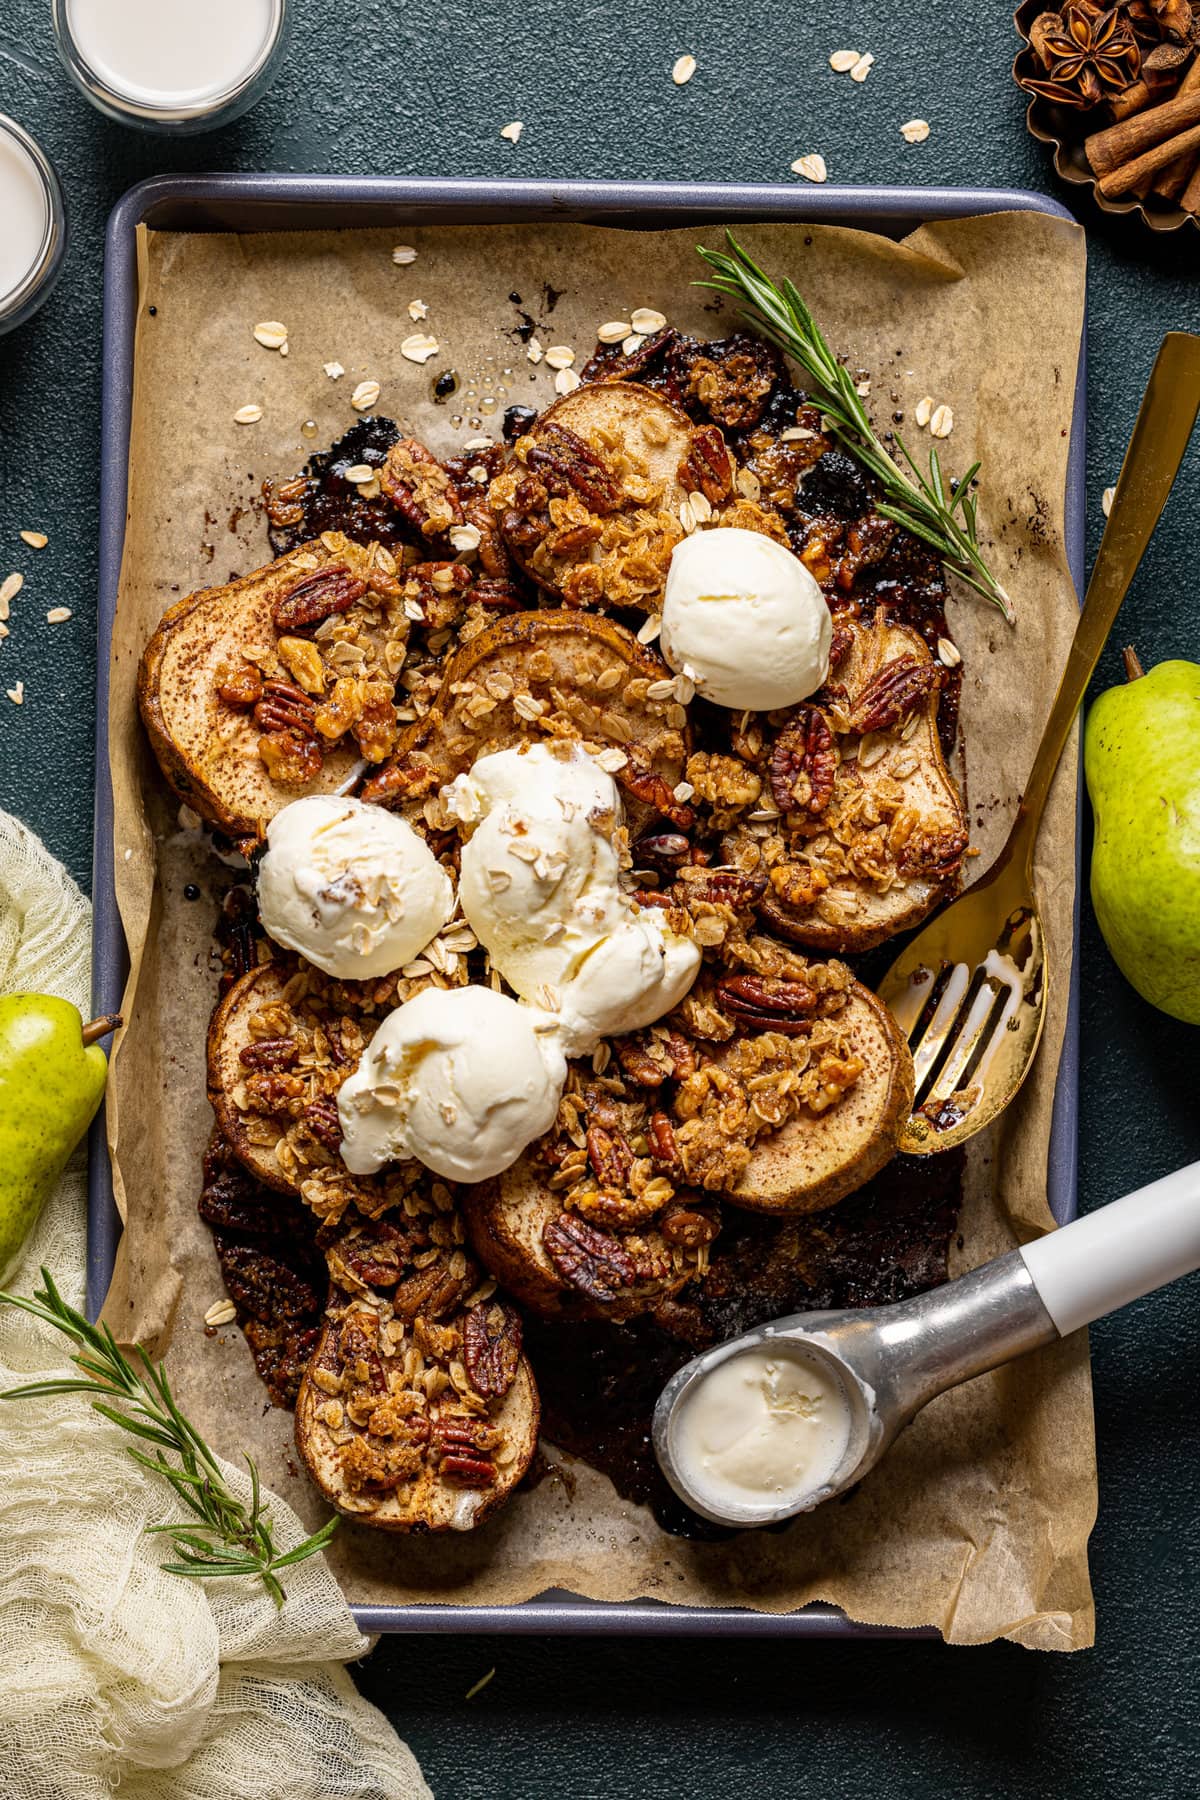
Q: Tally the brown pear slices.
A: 8